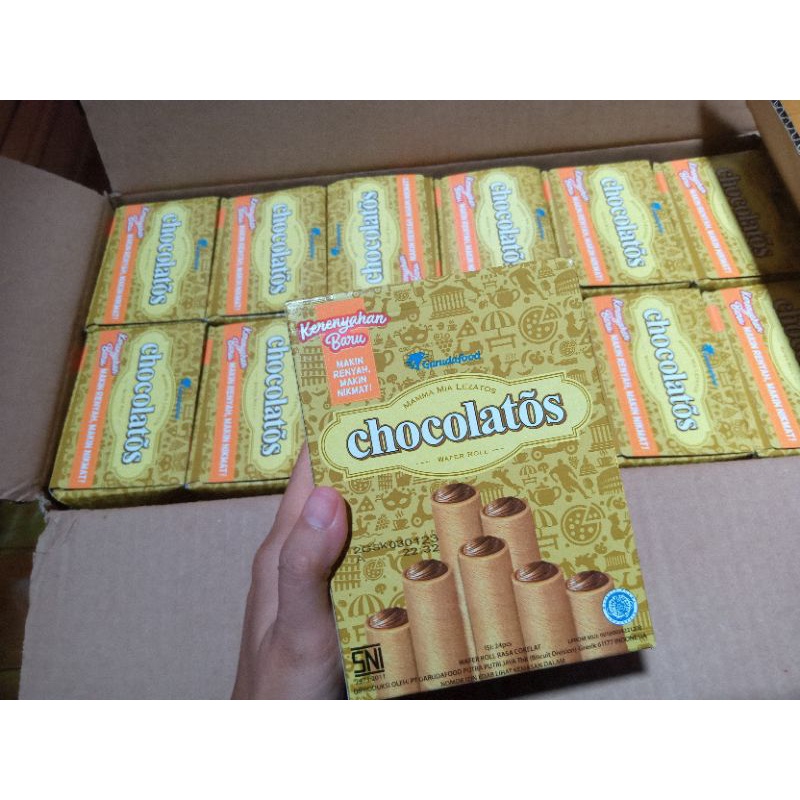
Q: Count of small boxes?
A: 11